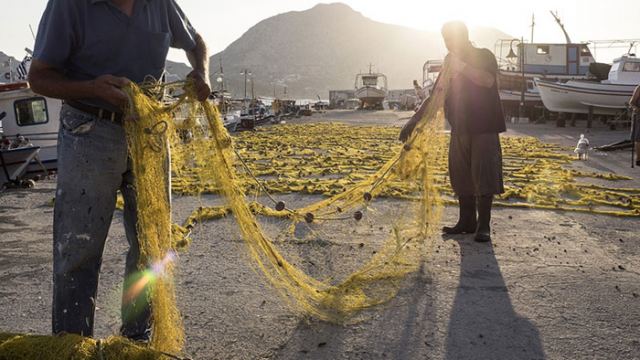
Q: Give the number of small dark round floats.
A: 4